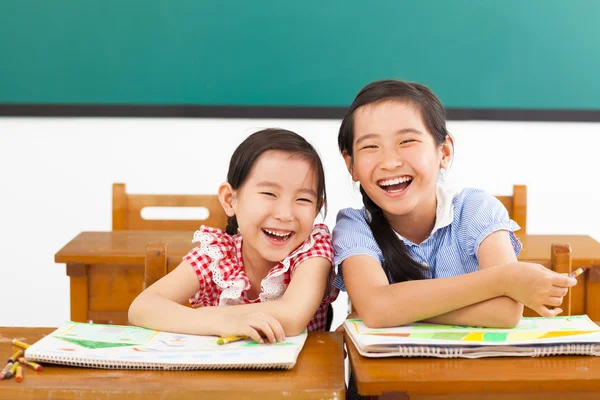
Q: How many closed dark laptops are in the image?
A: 0